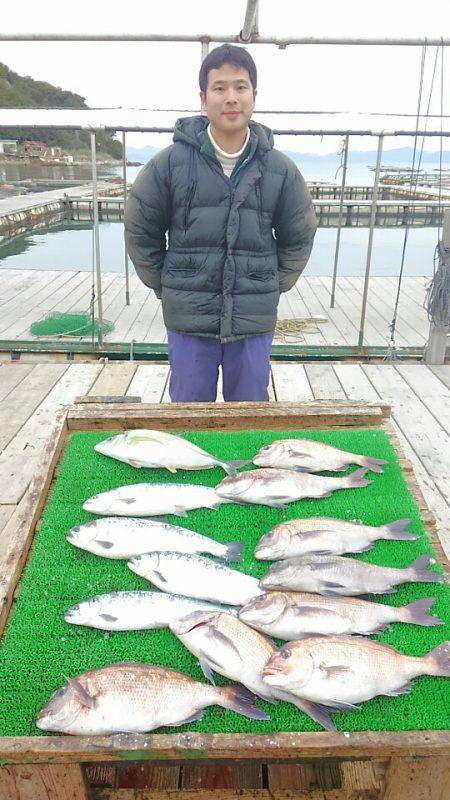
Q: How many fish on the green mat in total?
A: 13